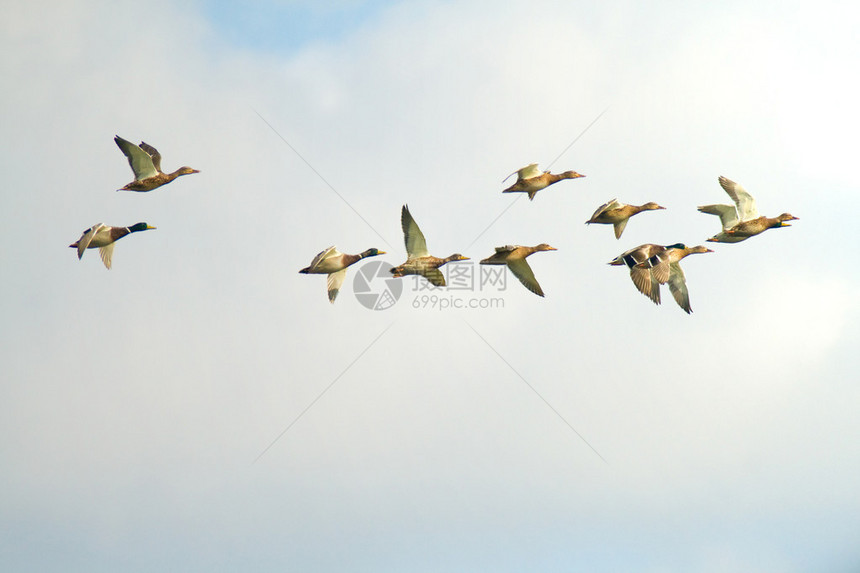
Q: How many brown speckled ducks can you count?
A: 7